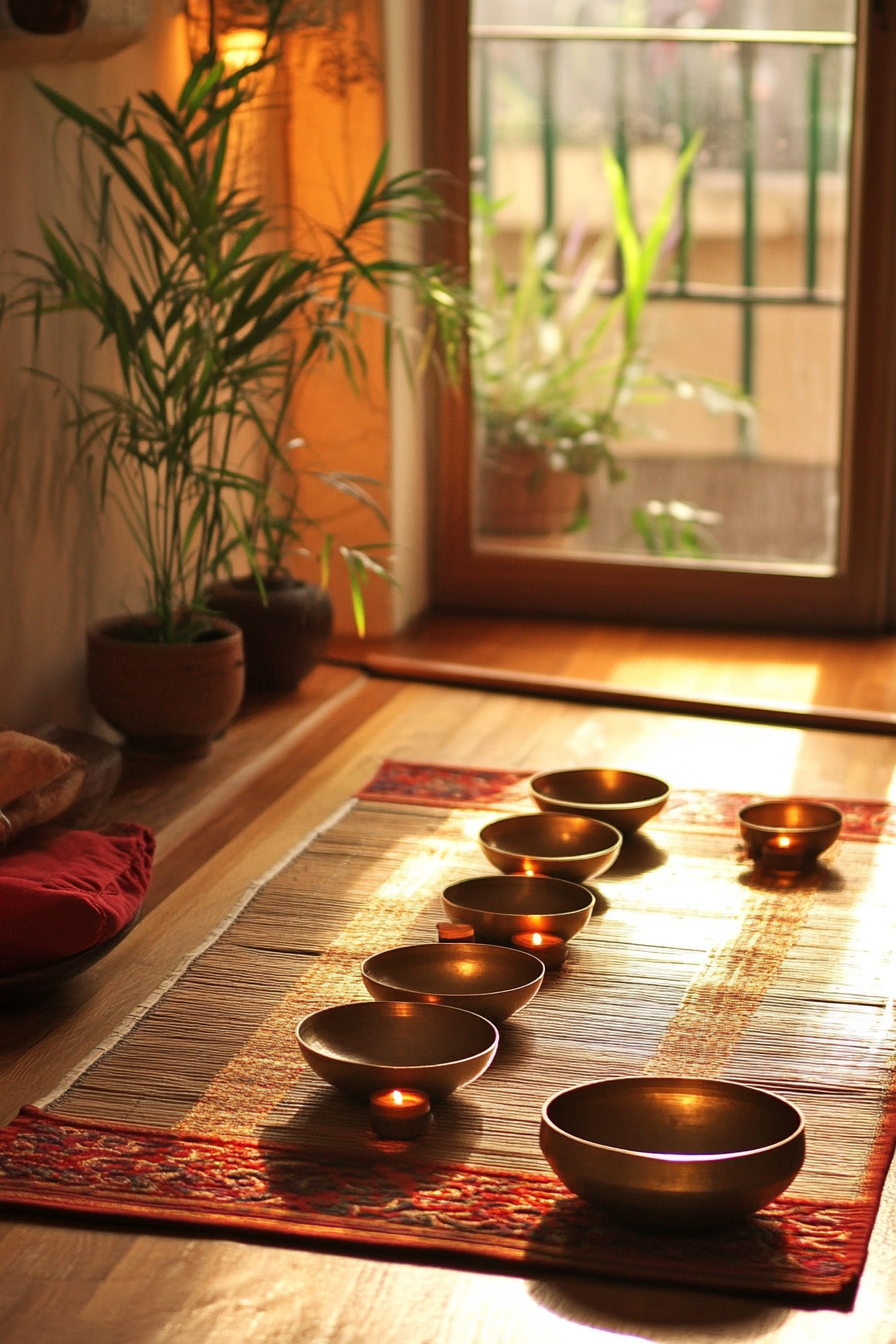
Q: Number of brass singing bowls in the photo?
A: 7